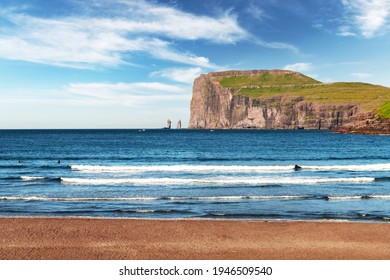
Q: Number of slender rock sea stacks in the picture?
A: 2